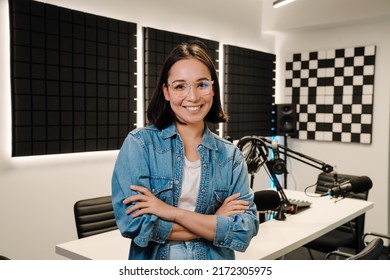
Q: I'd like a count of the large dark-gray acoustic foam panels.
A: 3